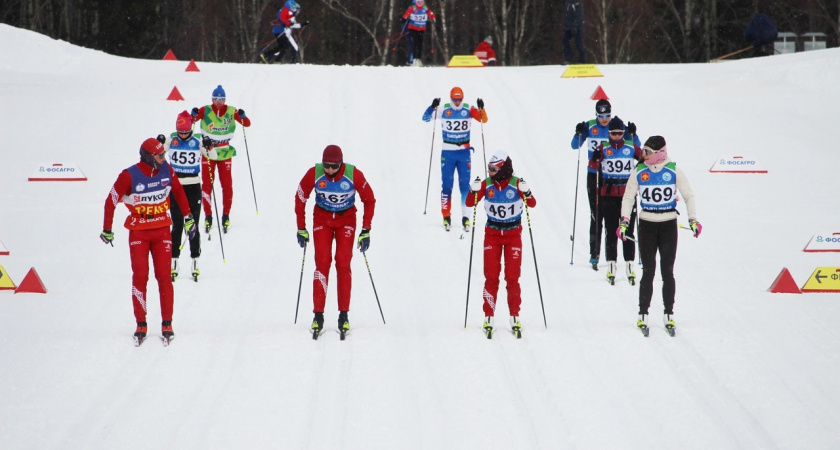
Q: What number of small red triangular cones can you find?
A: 6